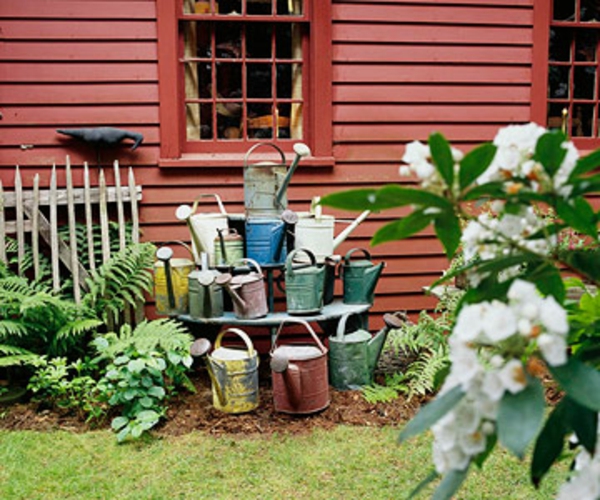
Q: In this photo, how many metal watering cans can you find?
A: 13